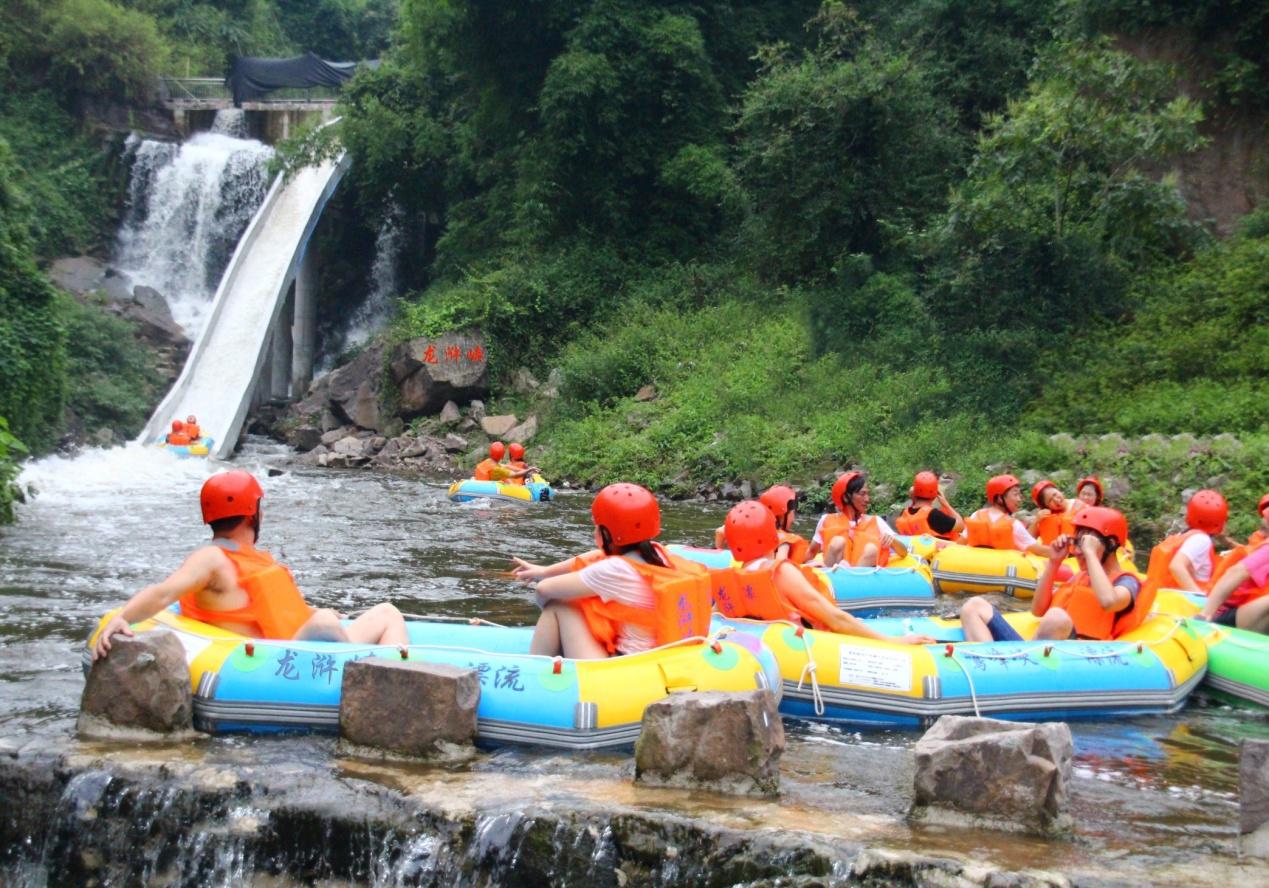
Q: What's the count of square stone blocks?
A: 5